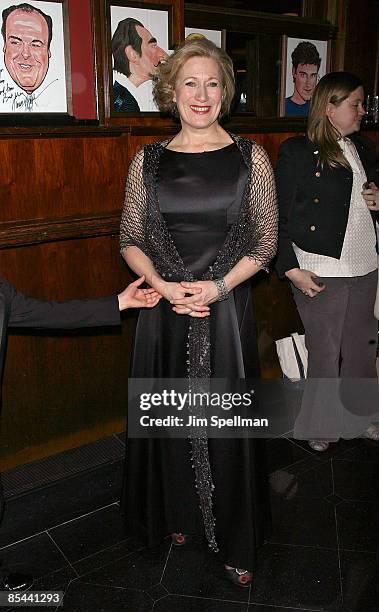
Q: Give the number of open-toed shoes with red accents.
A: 2